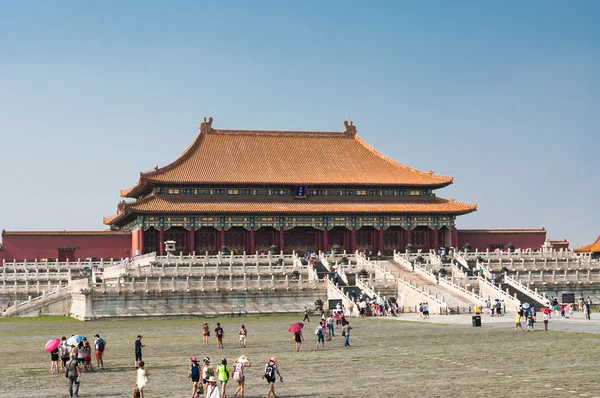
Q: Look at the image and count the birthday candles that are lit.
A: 0